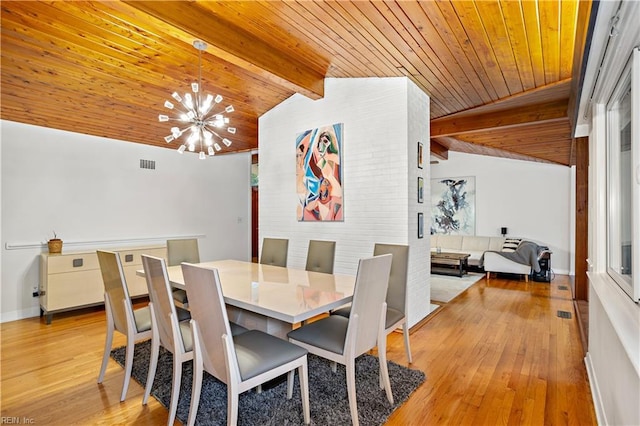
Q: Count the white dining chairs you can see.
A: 8